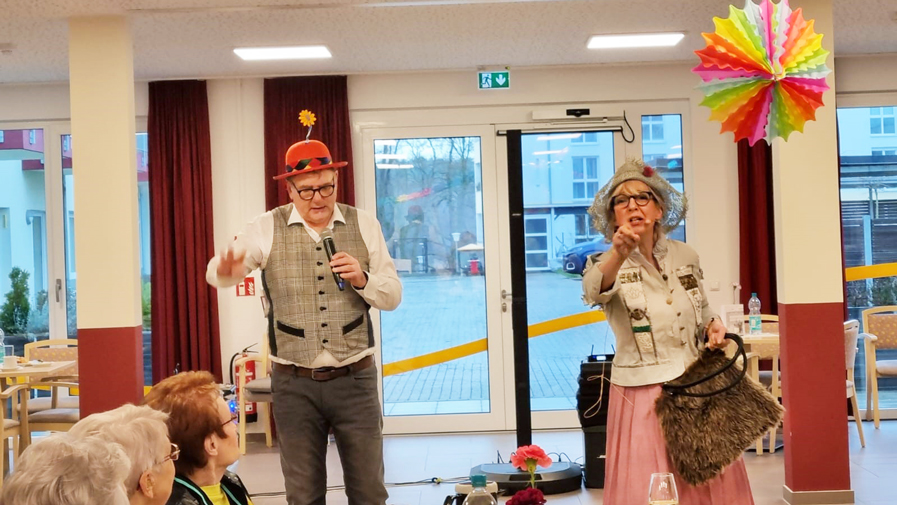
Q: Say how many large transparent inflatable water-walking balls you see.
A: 0